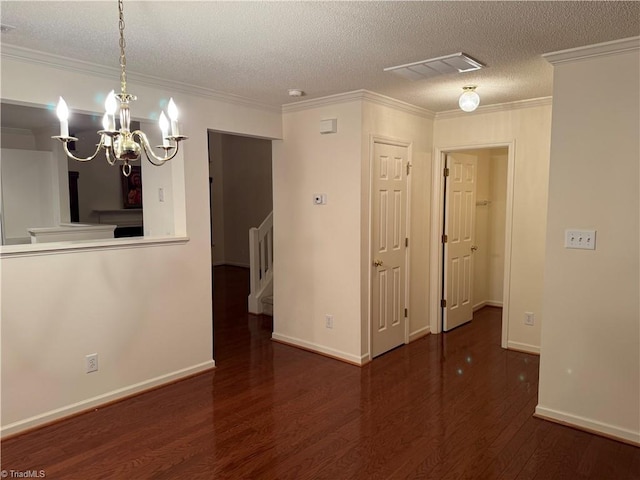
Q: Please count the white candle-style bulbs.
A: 5